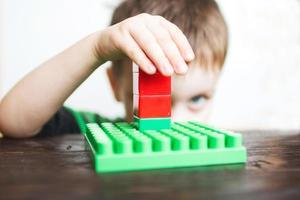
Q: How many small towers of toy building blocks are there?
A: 1